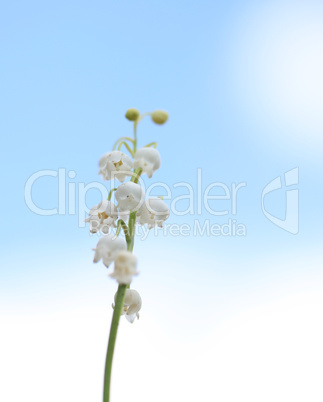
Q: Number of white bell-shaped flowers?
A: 8